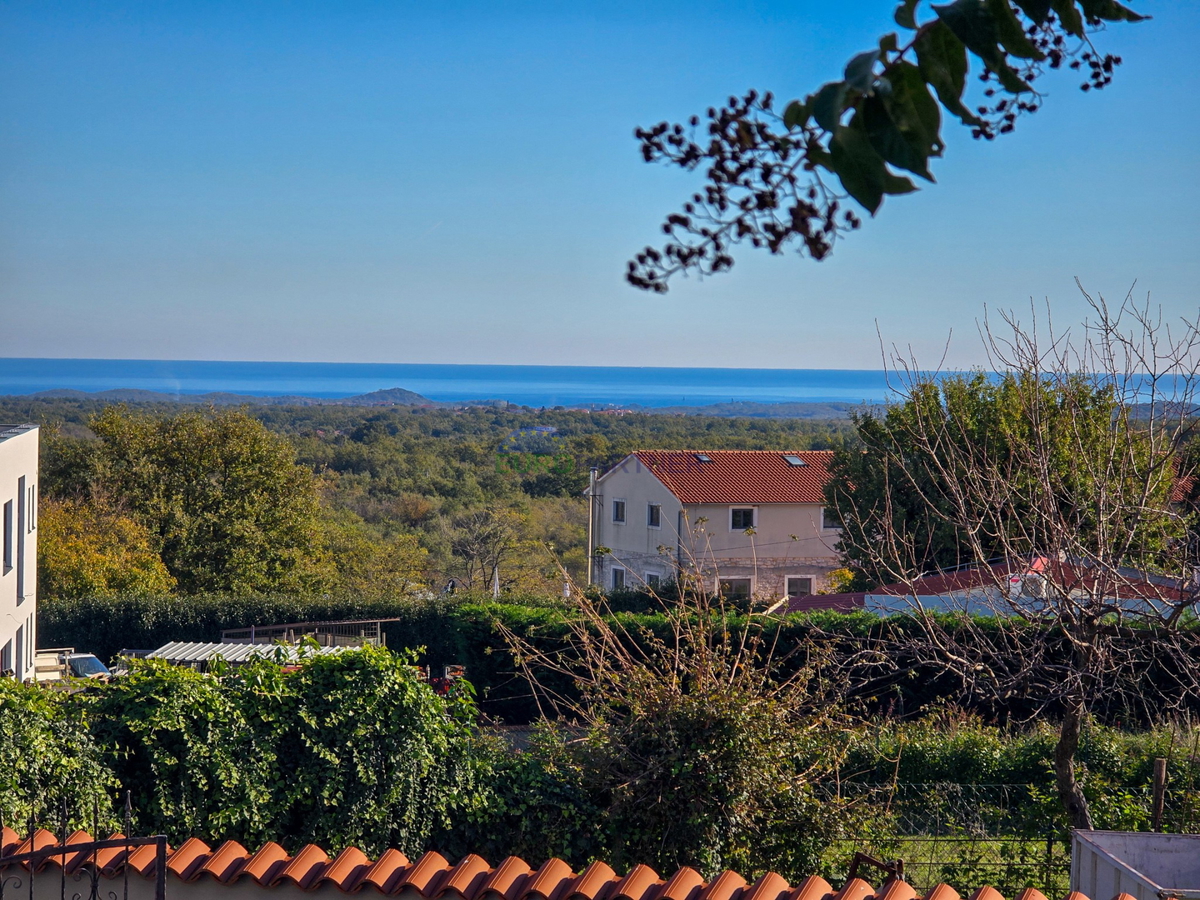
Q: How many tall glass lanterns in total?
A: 0